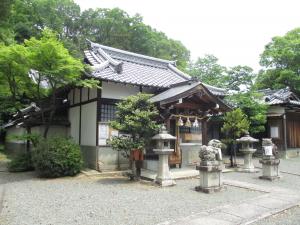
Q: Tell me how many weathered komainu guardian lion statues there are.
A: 2